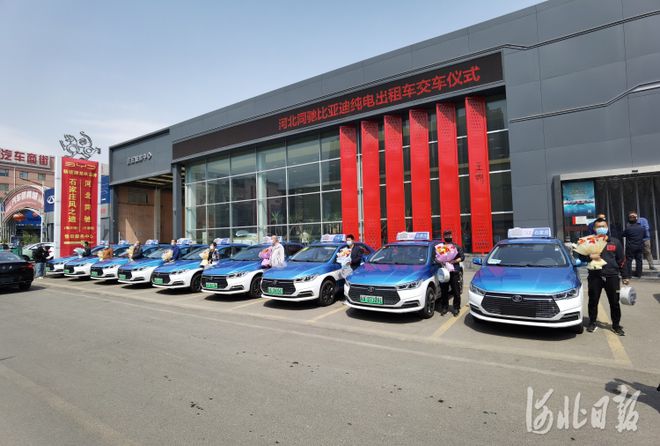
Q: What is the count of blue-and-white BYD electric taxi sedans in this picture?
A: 9